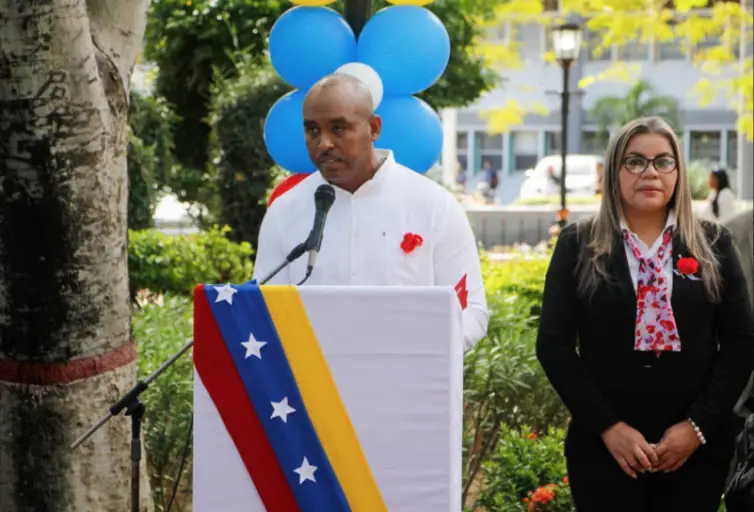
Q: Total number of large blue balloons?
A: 4